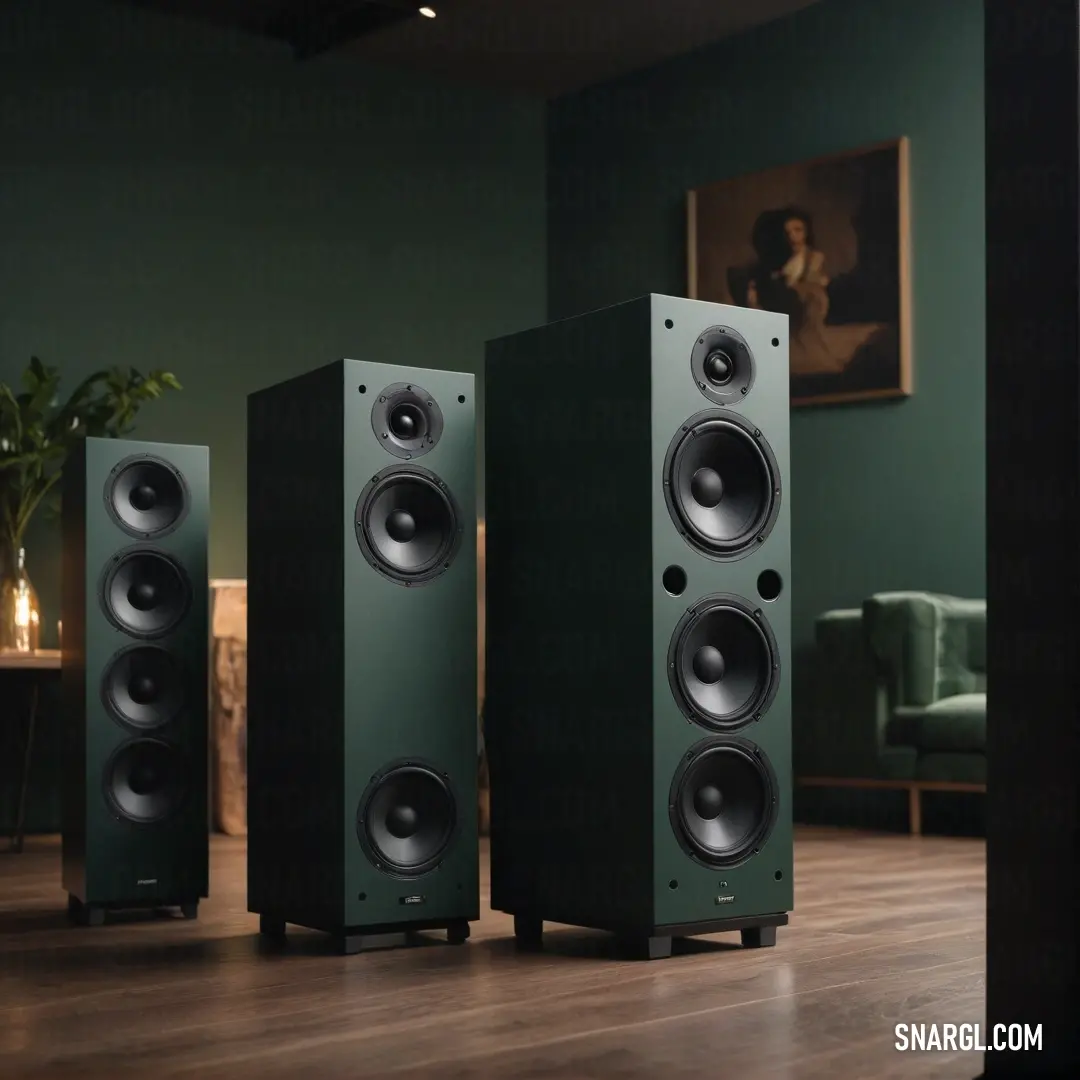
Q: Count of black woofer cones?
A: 9